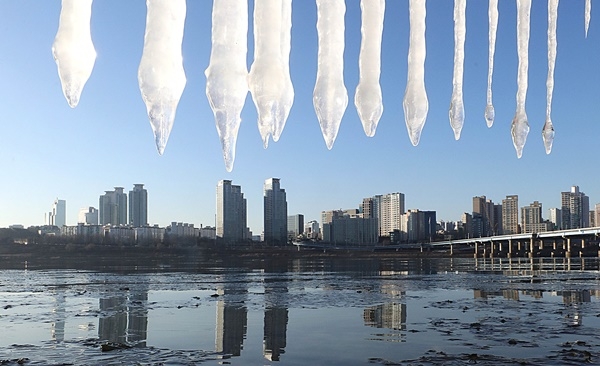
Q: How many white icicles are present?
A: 12